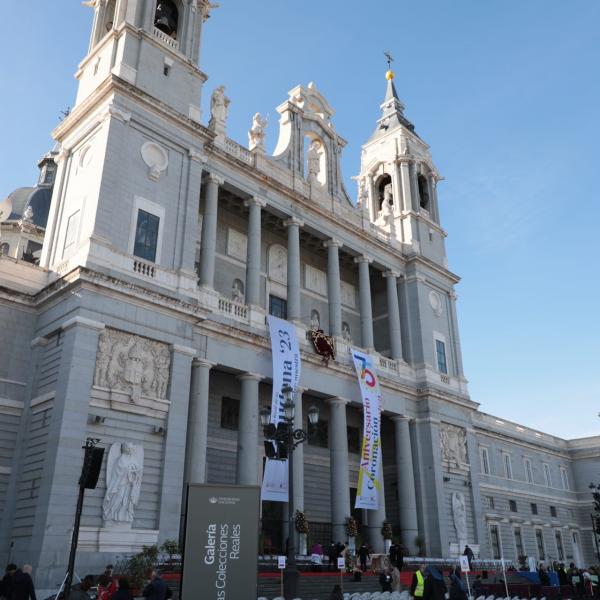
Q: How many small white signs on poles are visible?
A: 3